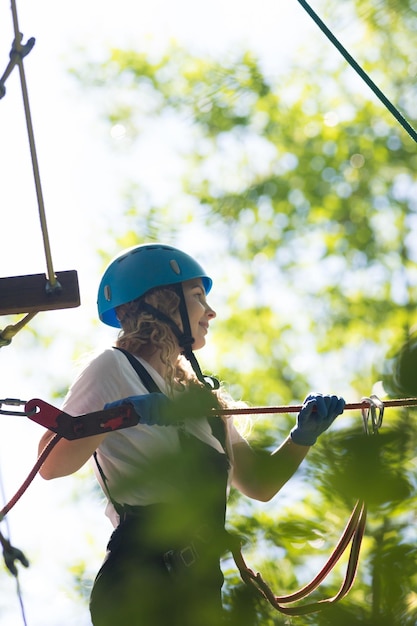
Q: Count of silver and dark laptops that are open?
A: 0